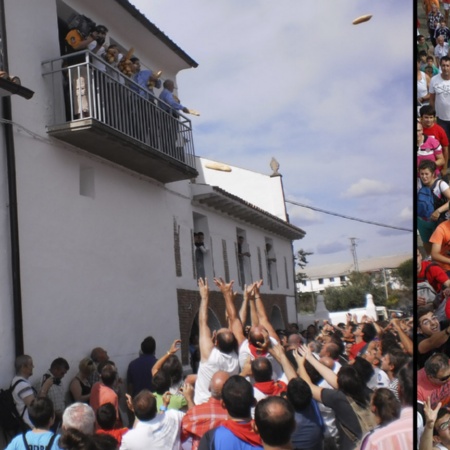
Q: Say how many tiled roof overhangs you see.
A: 3